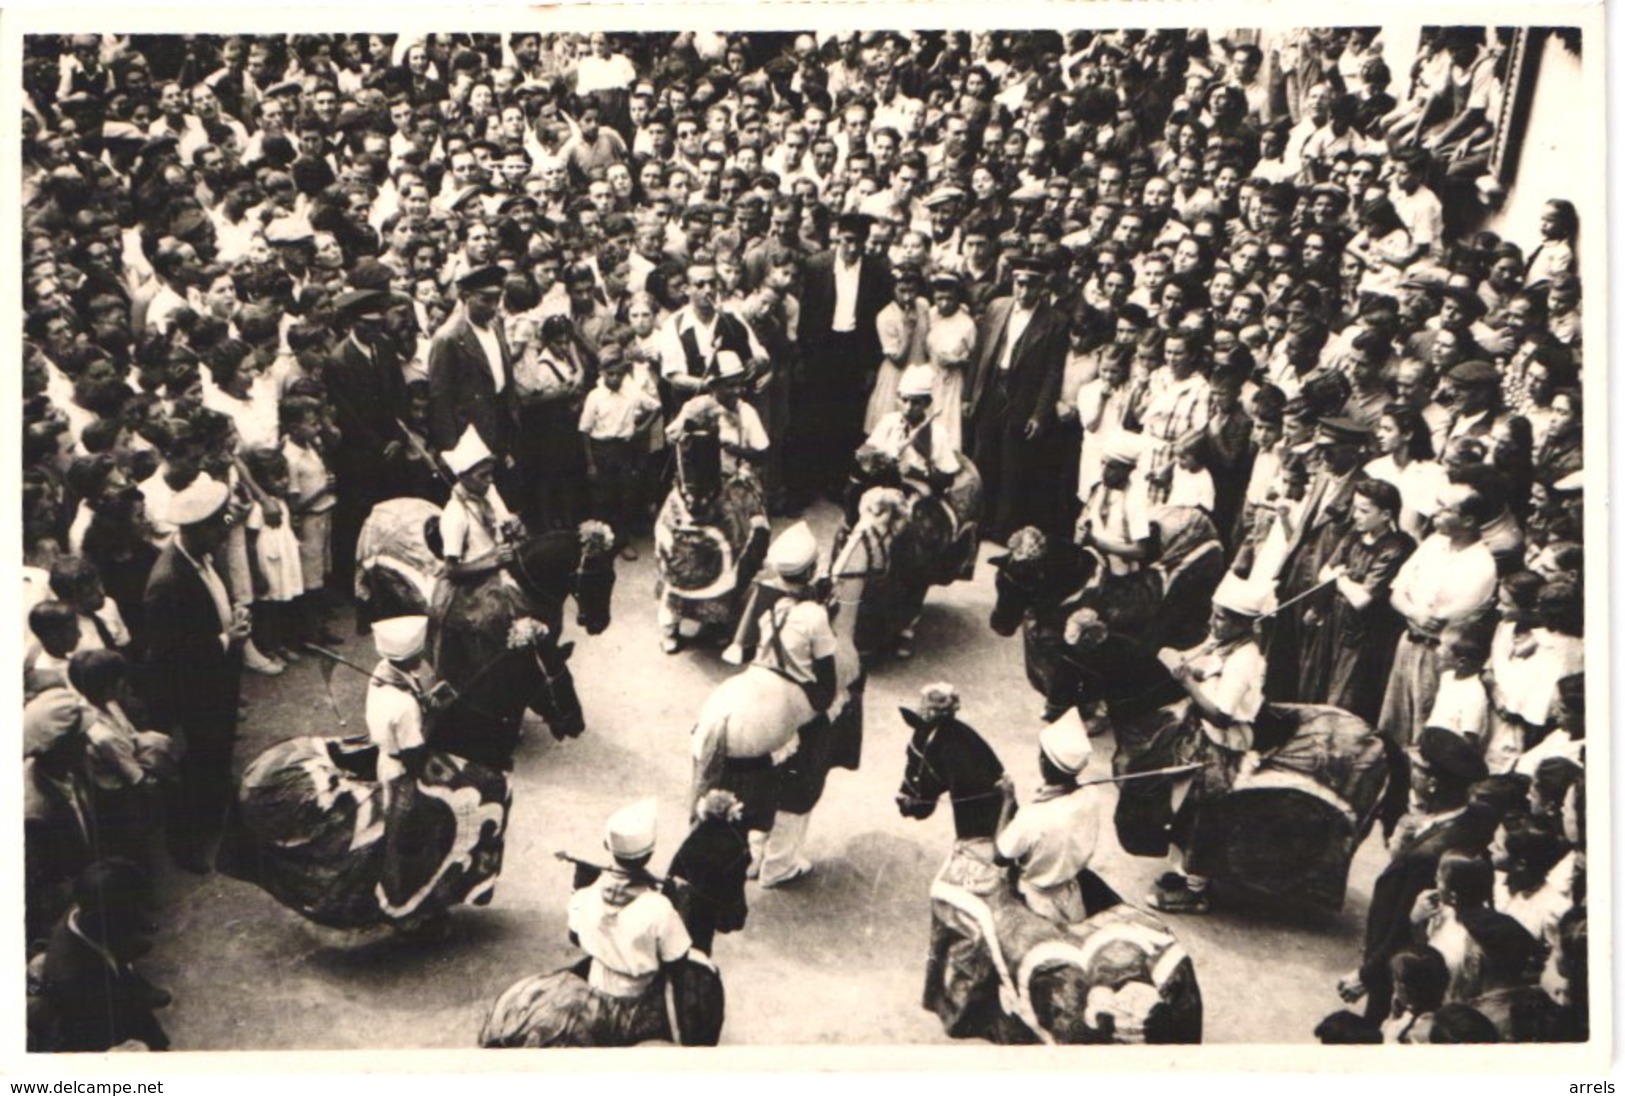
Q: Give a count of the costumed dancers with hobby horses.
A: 9